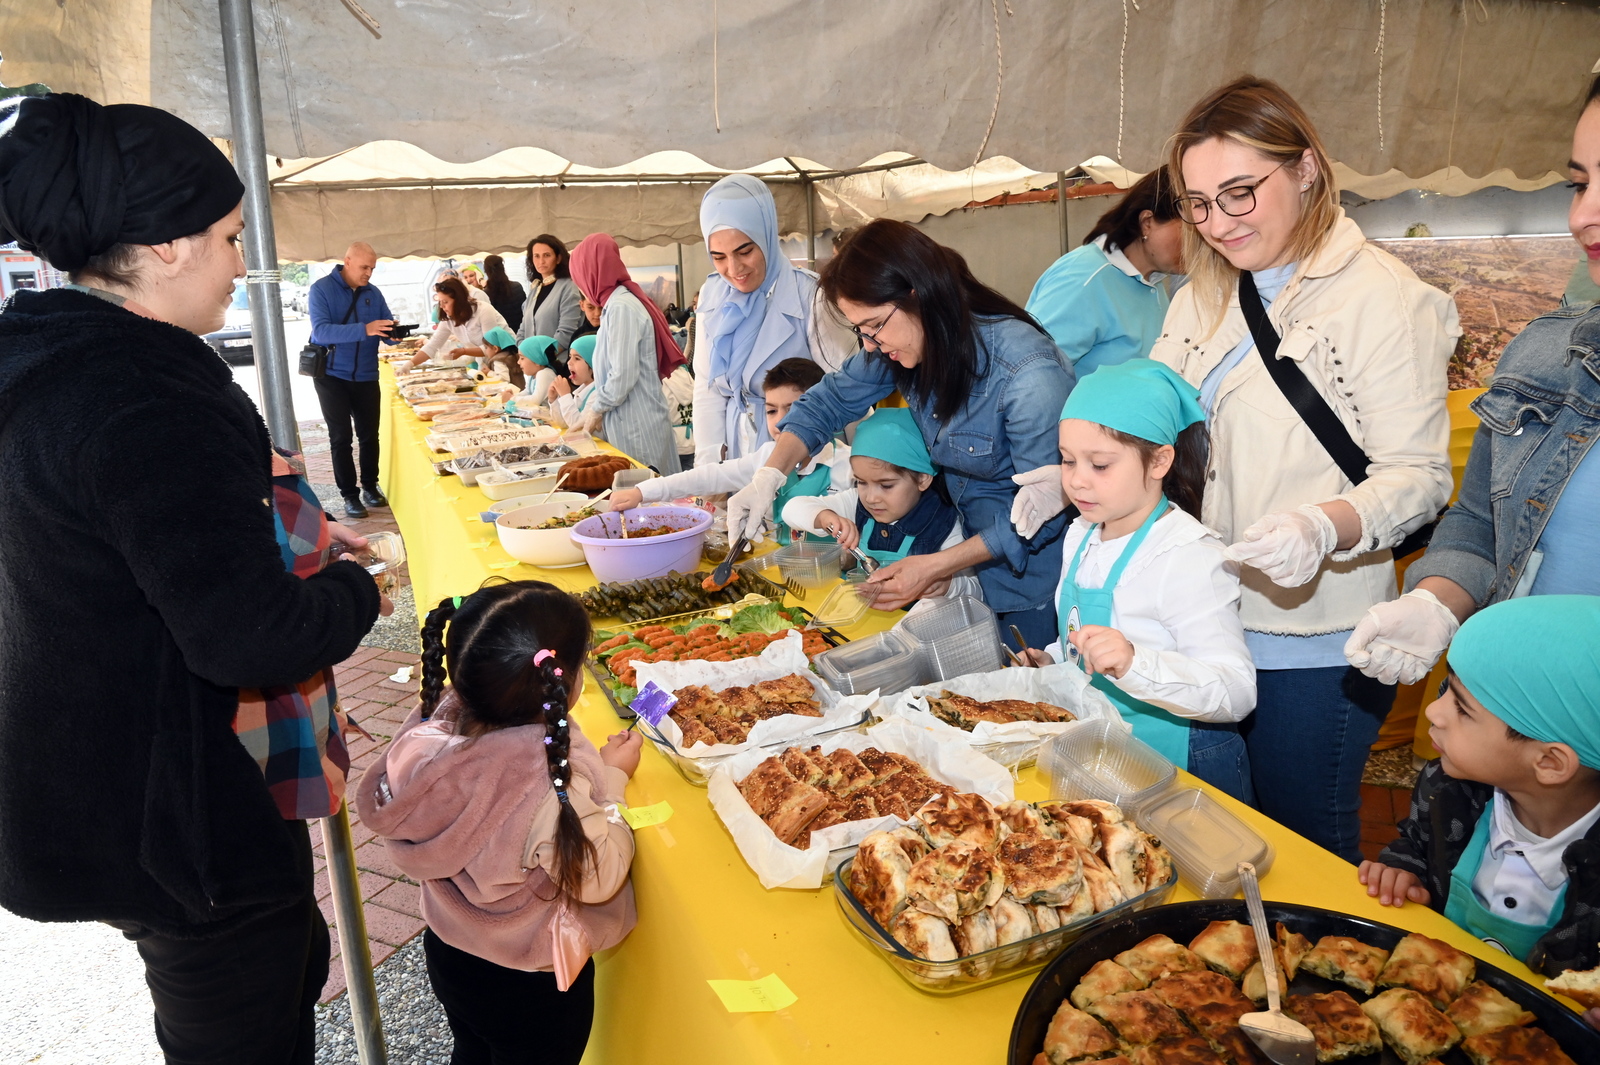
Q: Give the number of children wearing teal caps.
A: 6